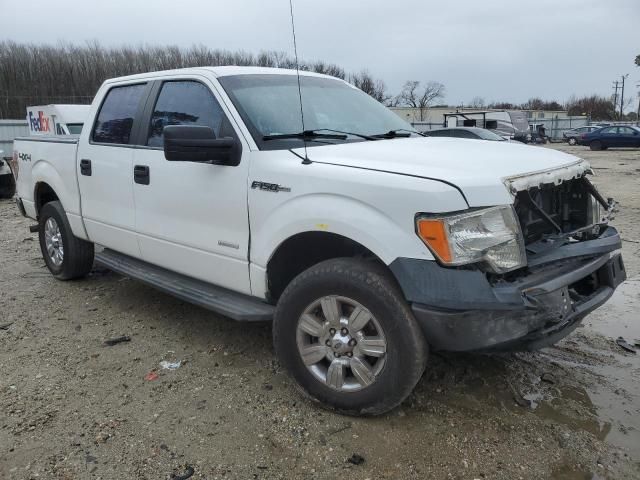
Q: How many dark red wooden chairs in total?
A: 0